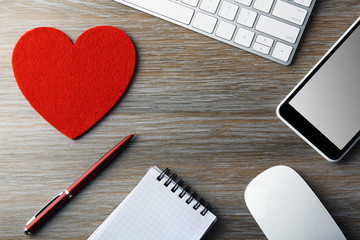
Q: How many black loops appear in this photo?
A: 7